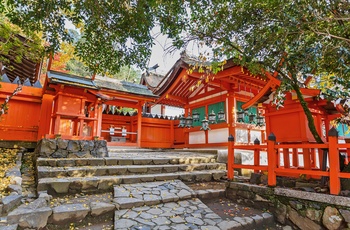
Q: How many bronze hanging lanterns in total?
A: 9